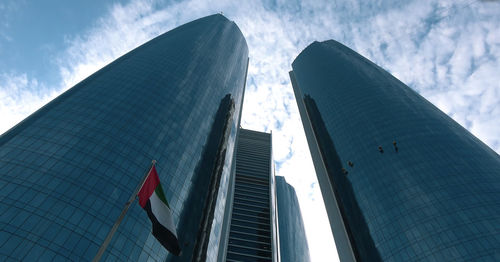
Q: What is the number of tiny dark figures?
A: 4